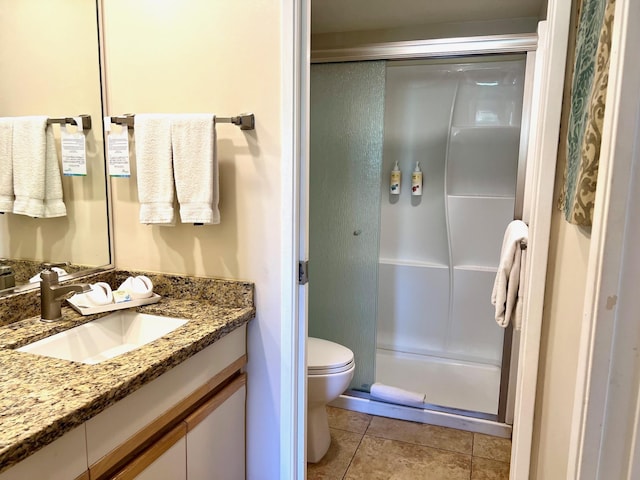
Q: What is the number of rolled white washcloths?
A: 2